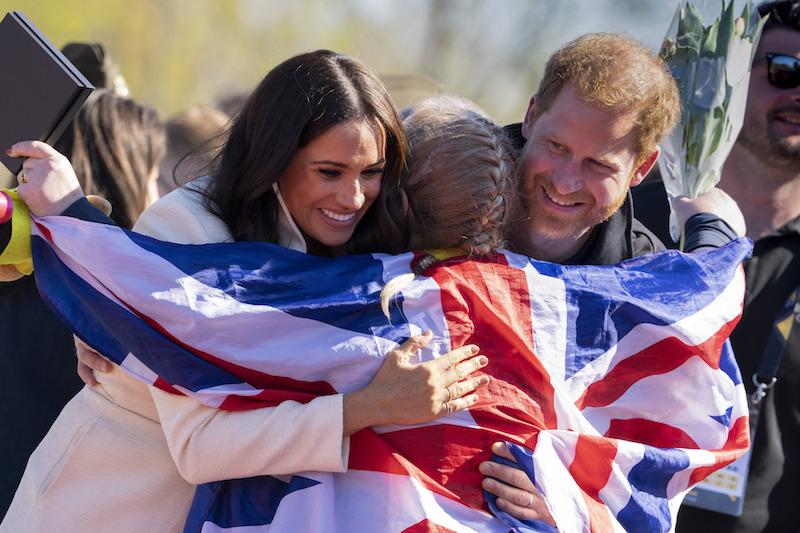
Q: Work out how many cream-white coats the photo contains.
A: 1